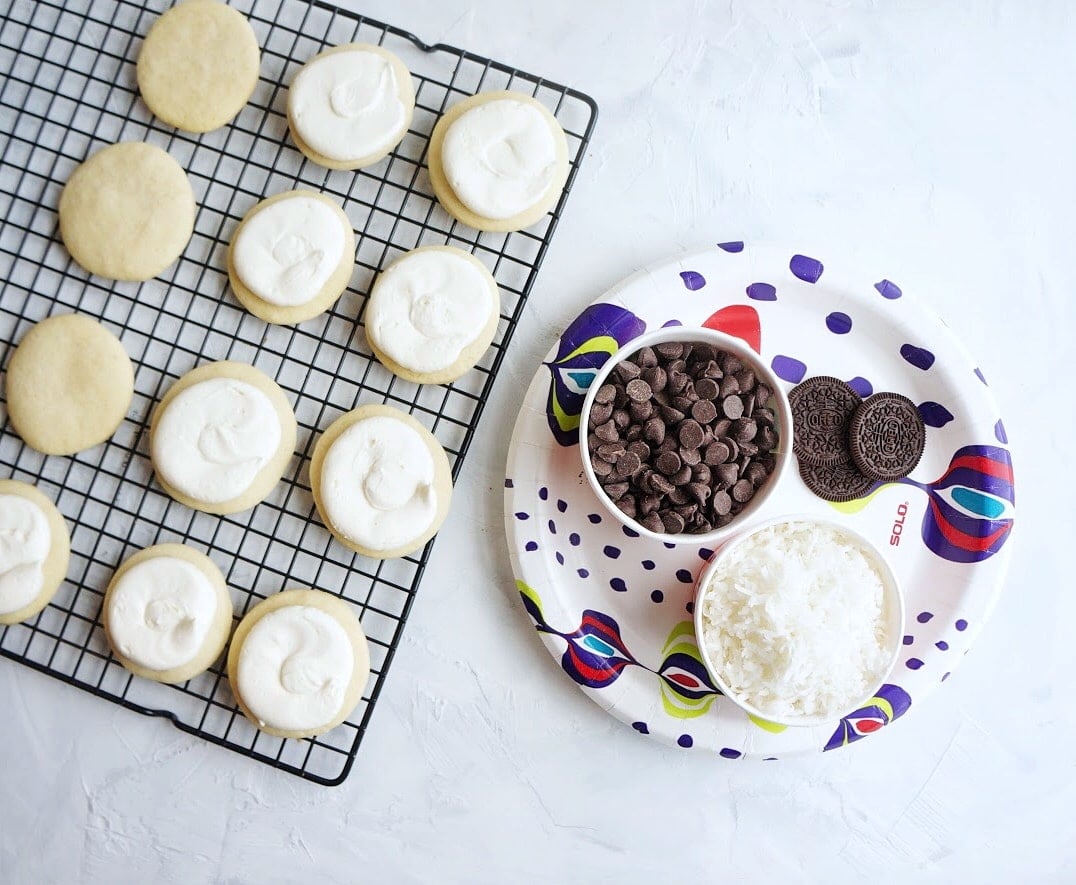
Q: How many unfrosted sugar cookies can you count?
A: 3